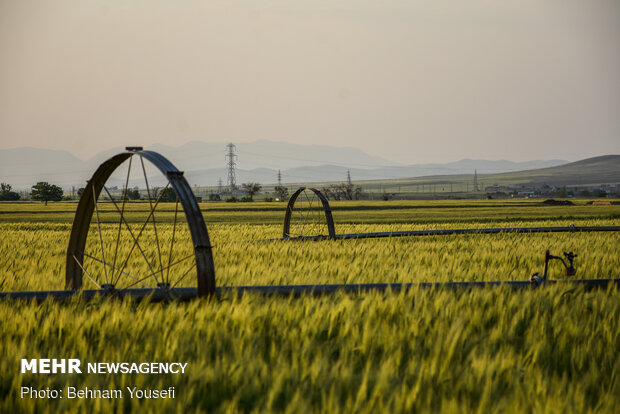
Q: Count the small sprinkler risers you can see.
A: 1